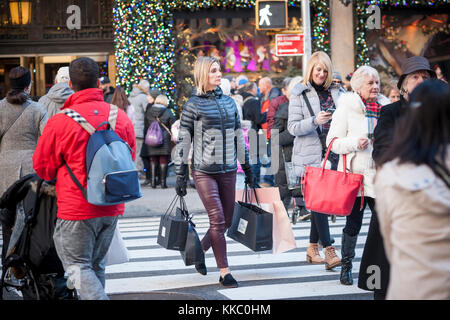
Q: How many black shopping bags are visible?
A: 3